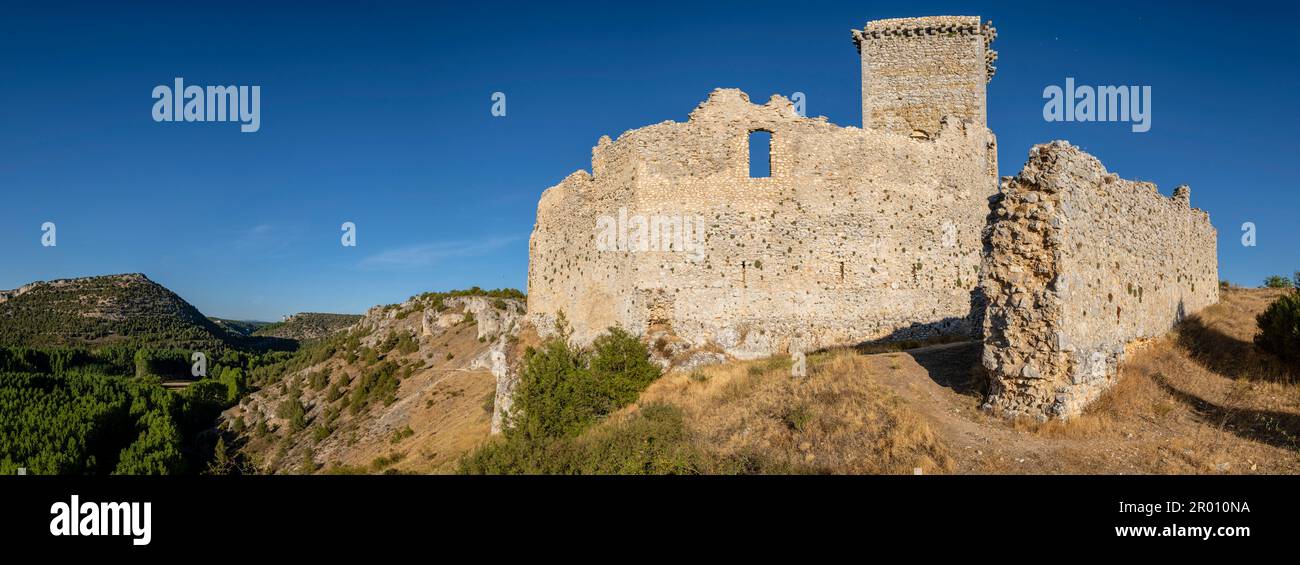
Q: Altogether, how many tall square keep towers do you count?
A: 1